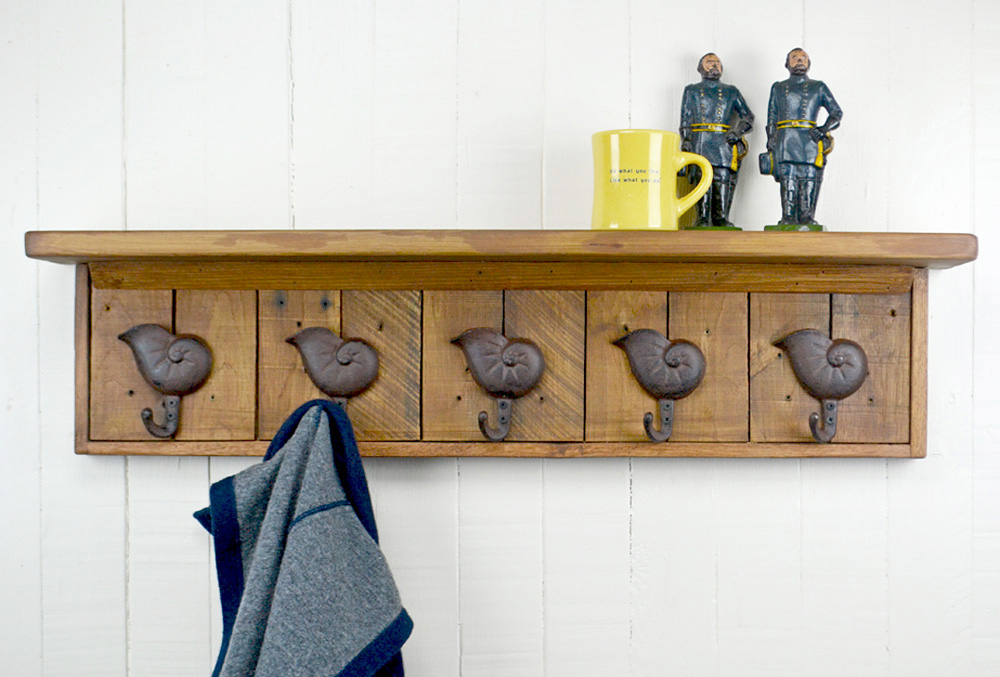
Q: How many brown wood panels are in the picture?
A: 10